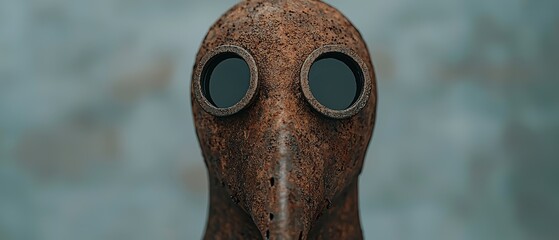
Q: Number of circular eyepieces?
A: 2